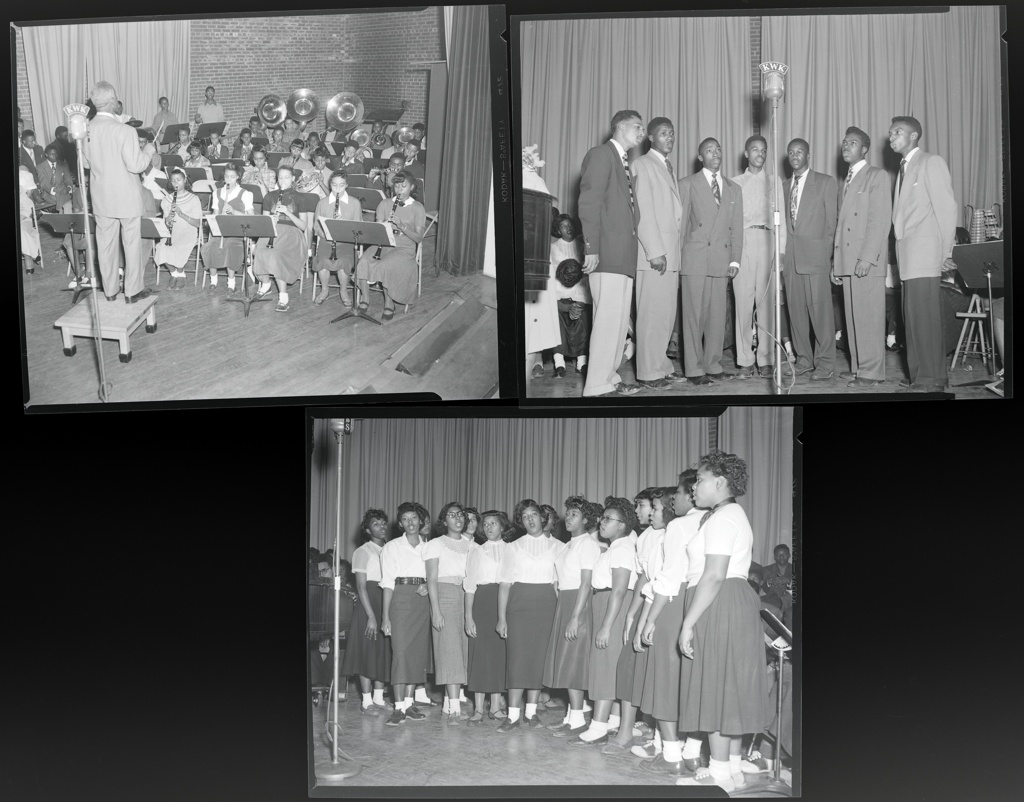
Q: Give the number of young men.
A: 7